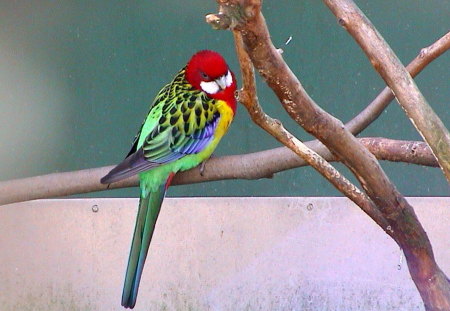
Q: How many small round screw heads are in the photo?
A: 2